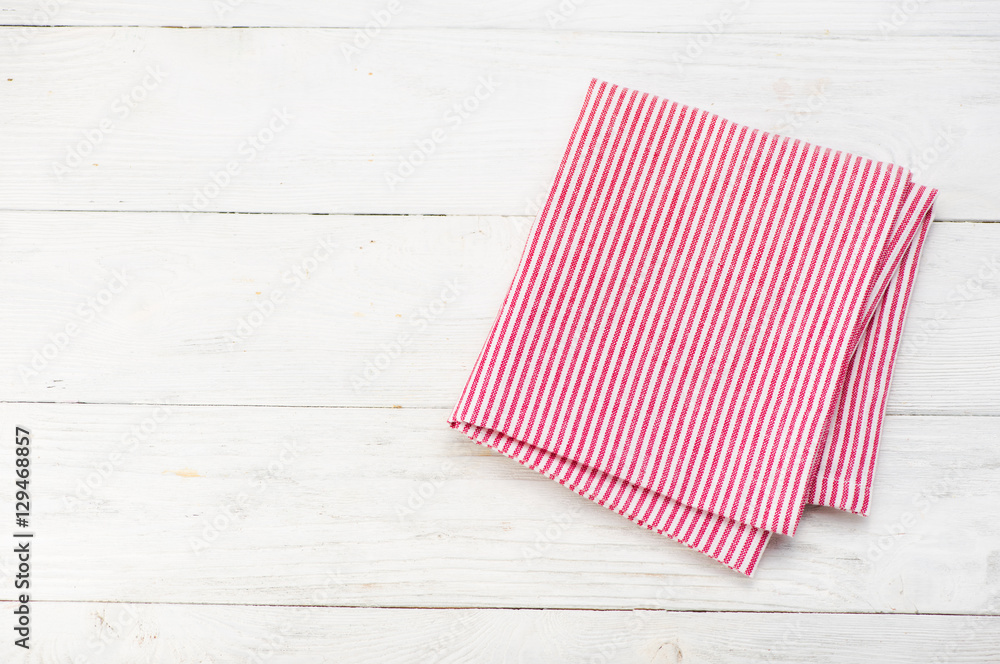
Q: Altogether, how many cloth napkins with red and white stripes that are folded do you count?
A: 1